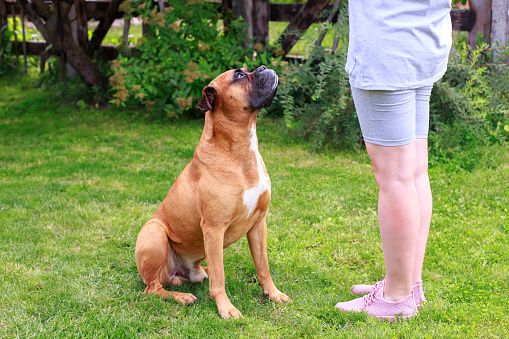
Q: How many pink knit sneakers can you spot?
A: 2